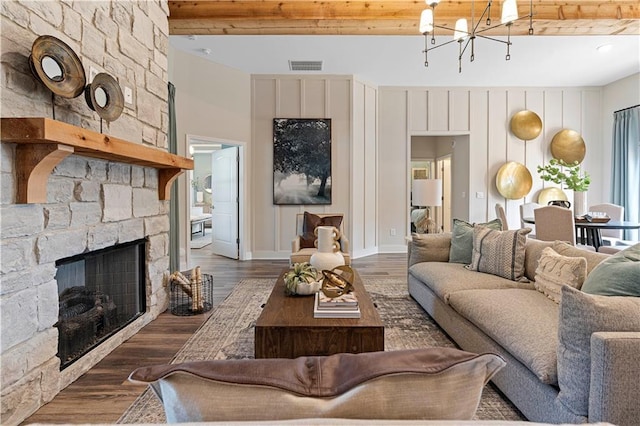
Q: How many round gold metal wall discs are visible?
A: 4